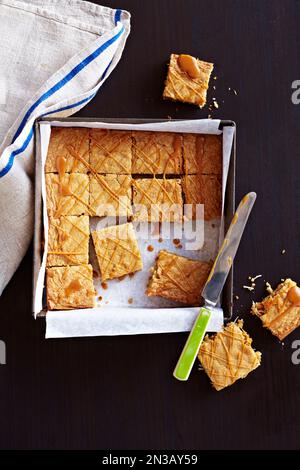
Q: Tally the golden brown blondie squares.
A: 15